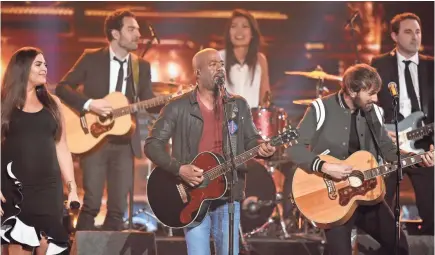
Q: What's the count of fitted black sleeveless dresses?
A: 1